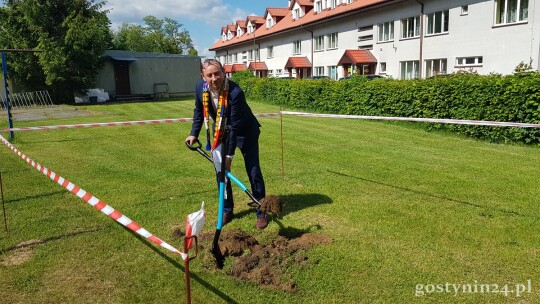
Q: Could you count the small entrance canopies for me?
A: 5